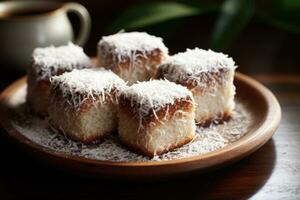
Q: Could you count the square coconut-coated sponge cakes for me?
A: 5